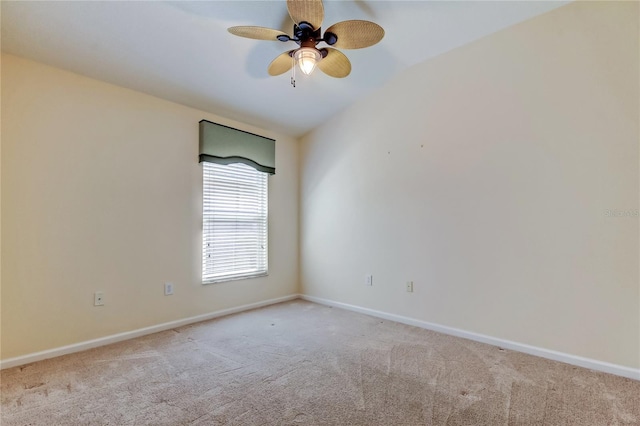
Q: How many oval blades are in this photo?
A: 5